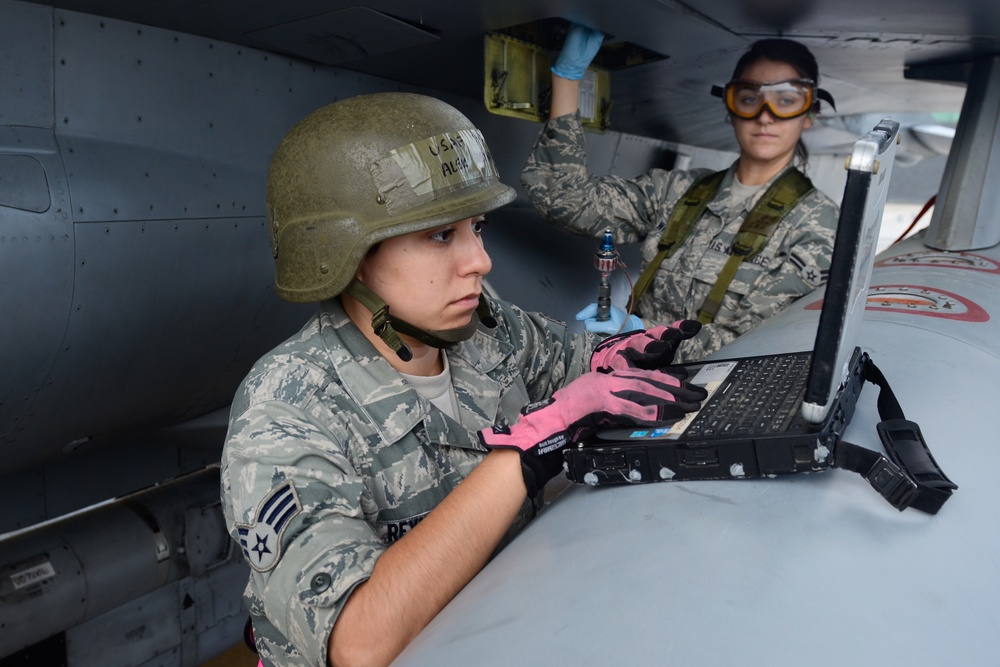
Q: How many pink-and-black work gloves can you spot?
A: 2